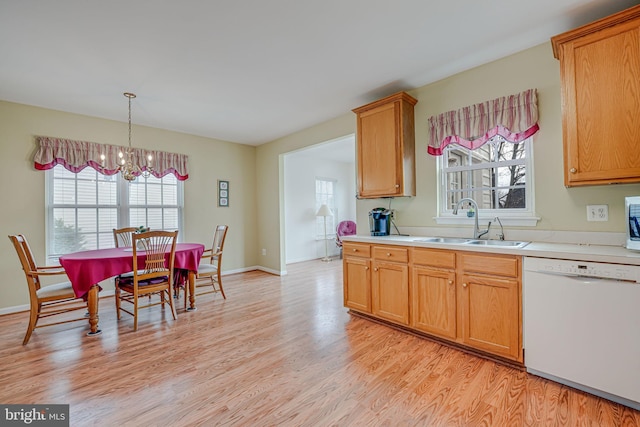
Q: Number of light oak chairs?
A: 4